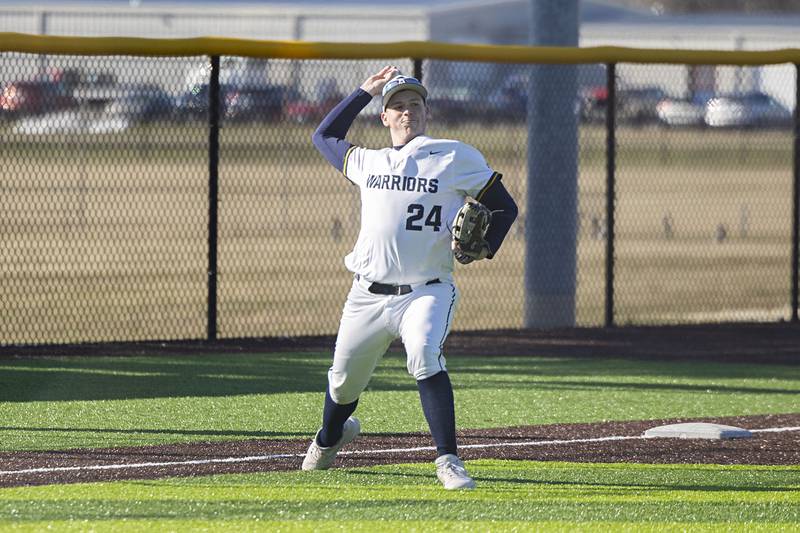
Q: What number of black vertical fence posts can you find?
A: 4